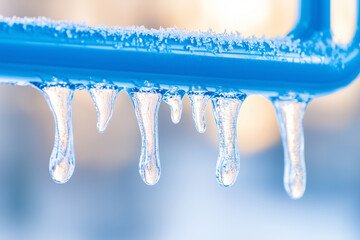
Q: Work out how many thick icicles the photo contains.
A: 4